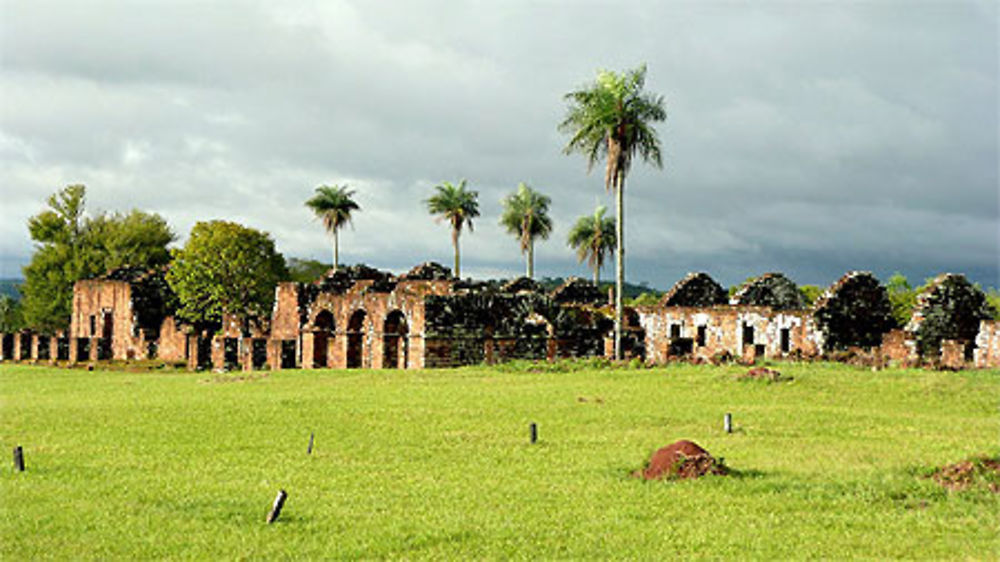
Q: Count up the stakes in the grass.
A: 5